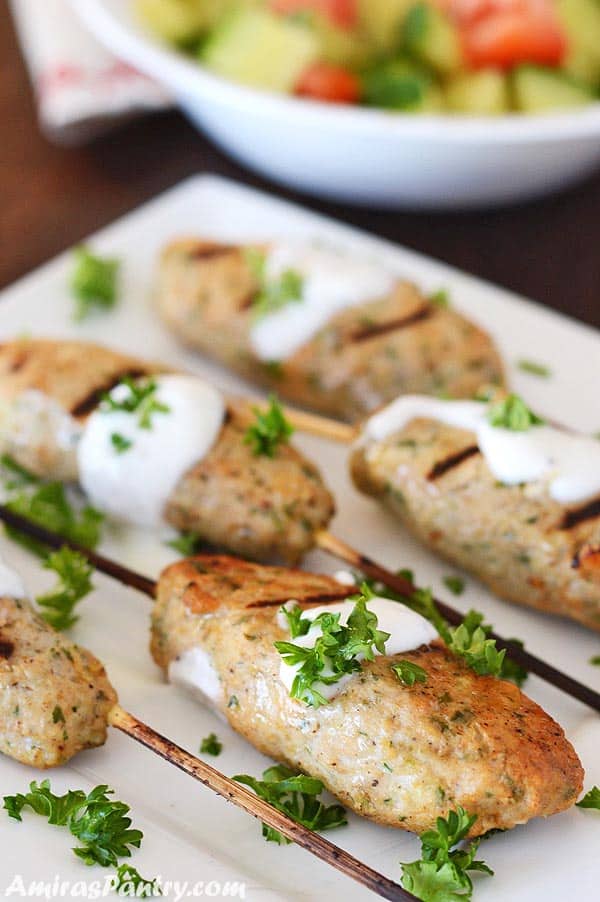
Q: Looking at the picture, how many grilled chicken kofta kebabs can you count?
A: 5